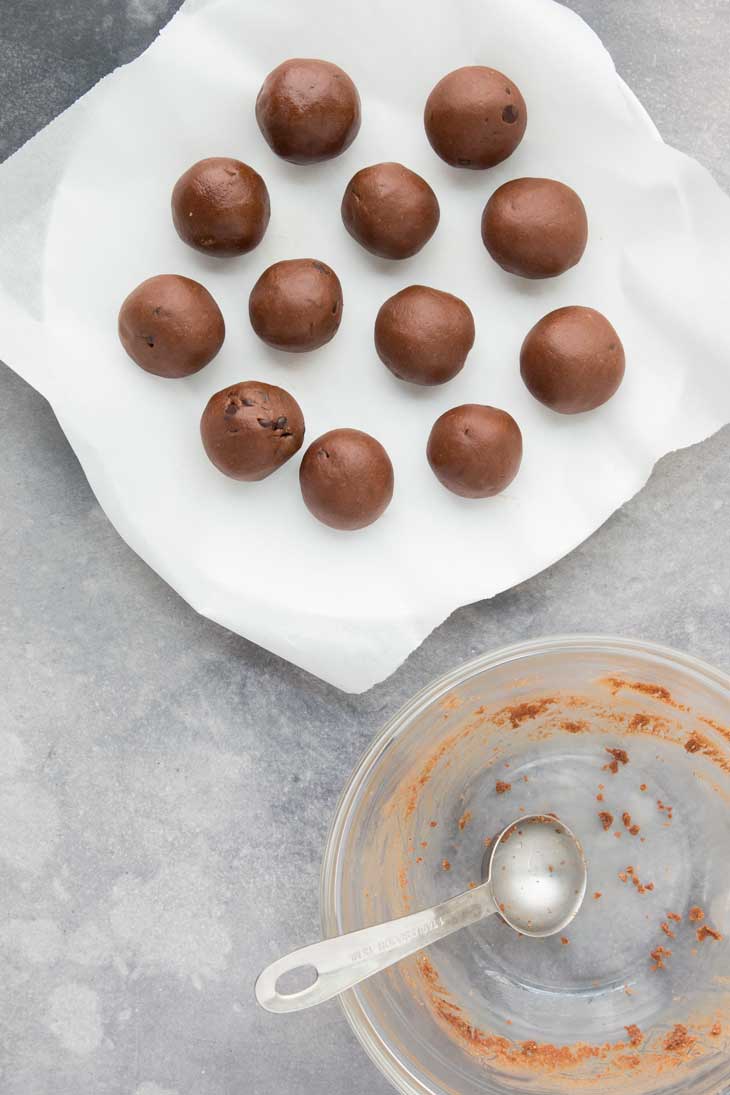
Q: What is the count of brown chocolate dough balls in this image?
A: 12